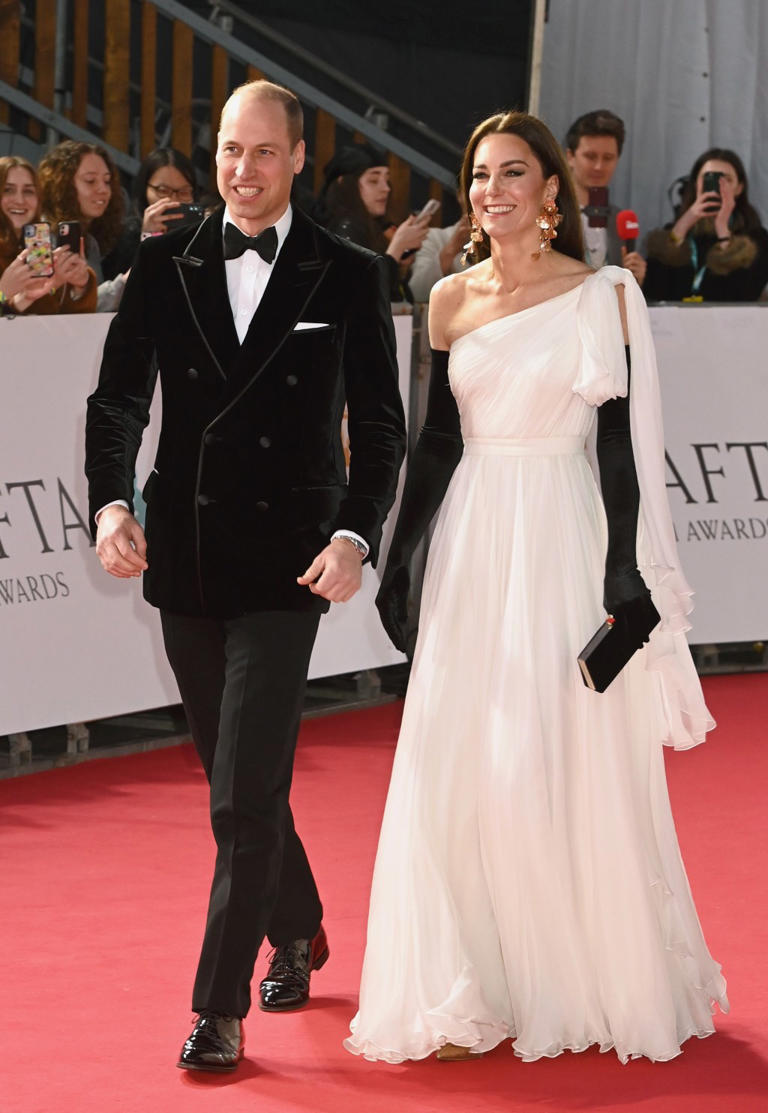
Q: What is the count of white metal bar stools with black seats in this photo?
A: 0